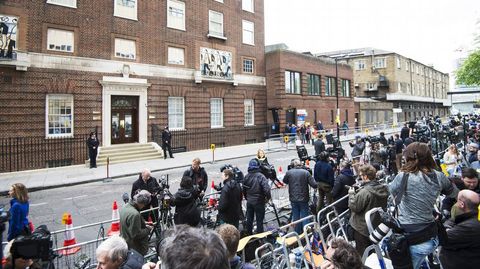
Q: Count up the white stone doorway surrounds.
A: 1